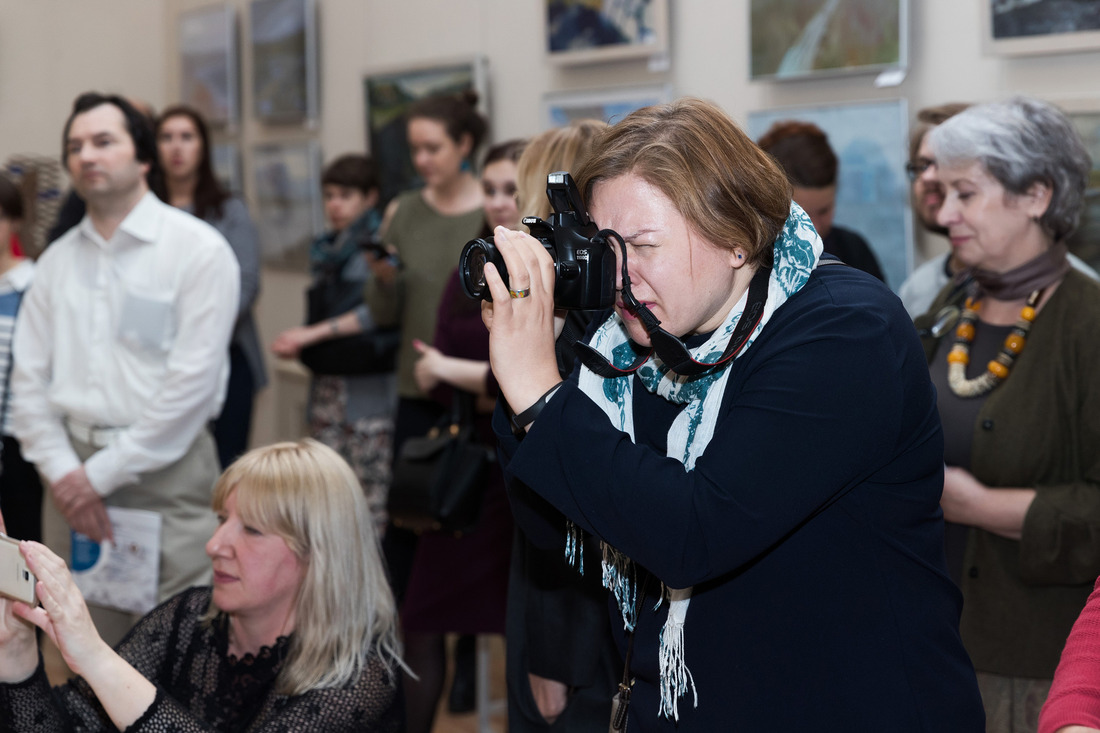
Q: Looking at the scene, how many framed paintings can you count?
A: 11